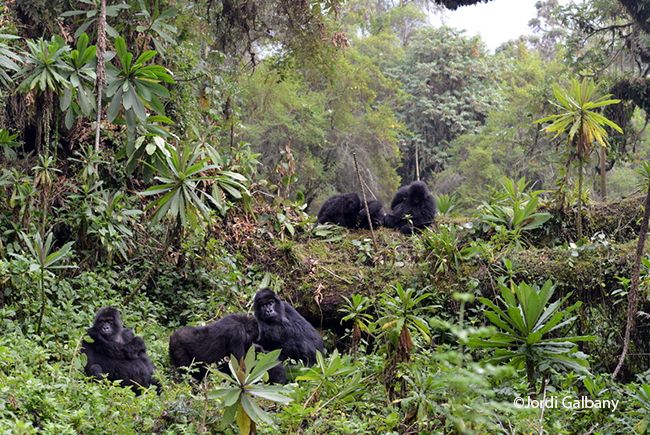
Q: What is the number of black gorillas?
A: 6